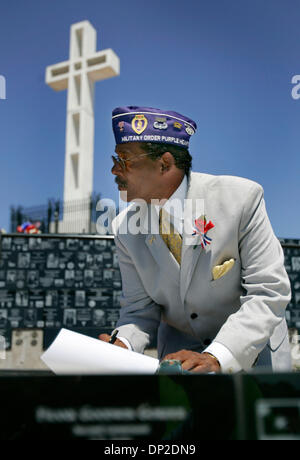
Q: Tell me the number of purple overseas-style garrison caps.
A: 1